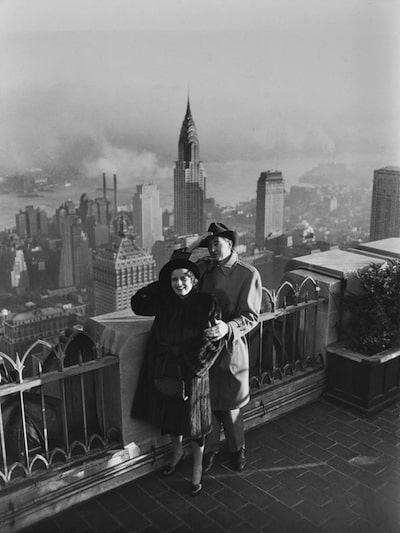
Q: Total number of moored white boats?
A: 0